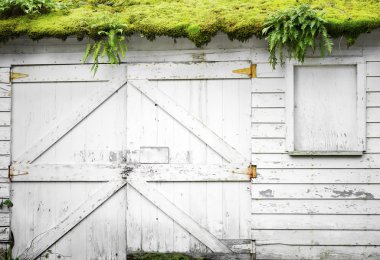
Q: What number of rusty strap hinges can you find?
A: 4